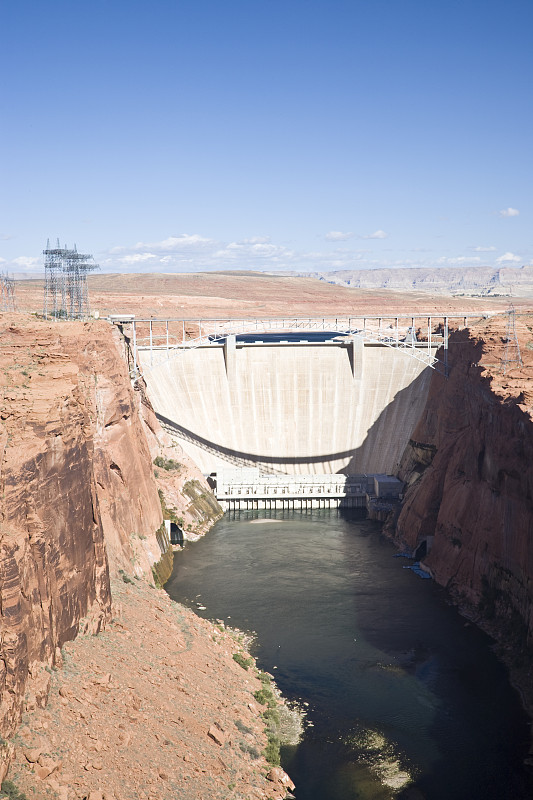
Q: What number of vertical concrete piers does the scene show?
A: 2